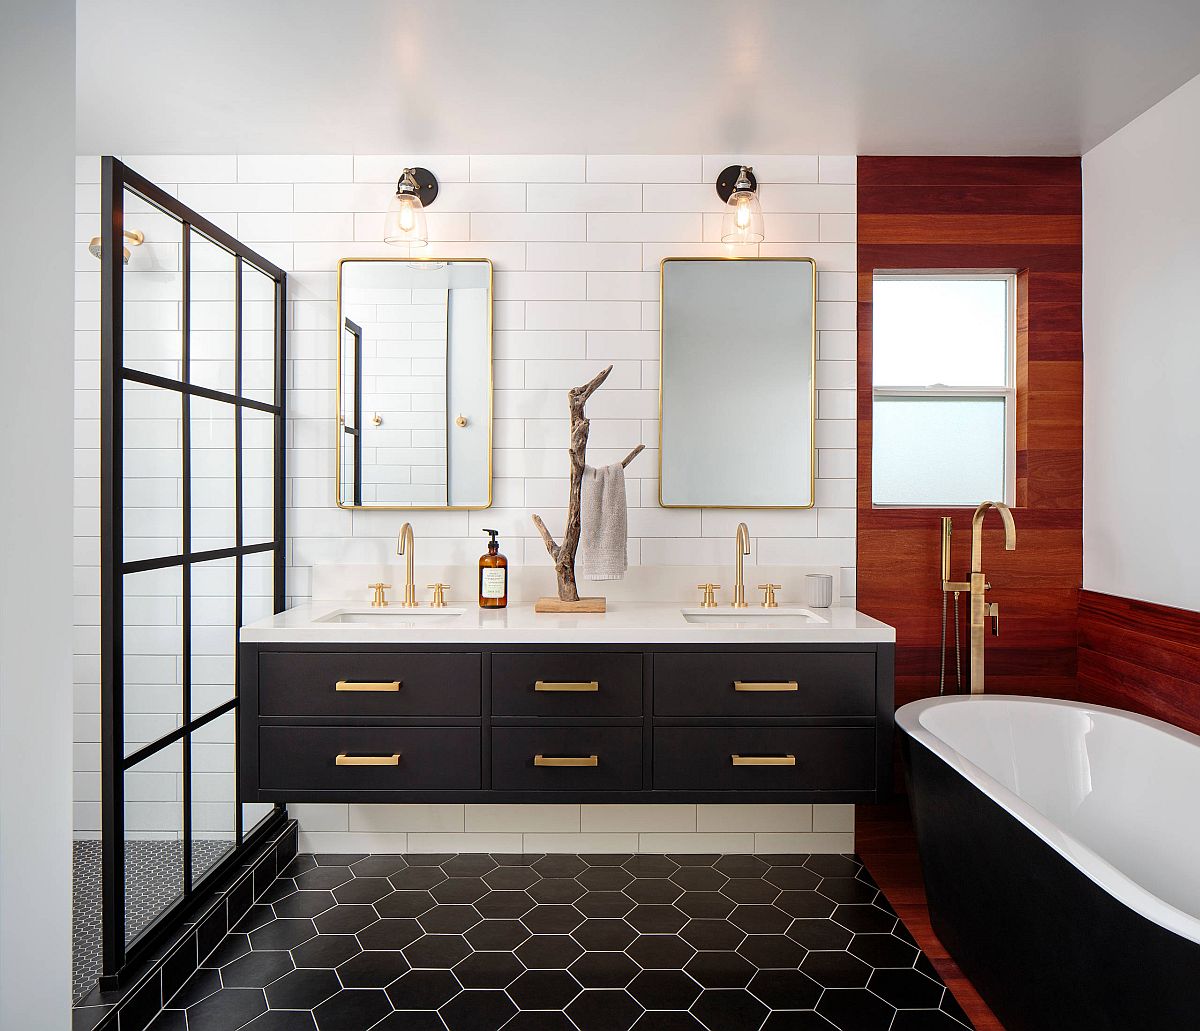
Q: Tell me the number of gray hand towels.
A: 1